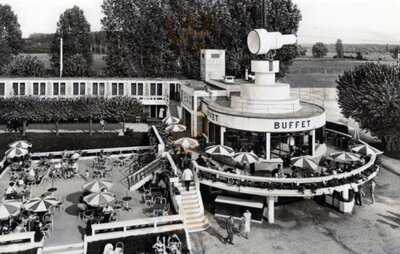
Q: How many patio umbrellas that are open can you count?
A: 14